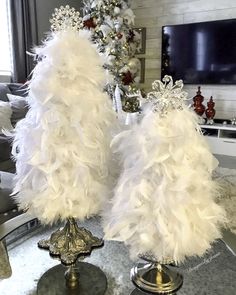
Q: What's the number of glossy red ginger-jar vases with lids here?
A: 2